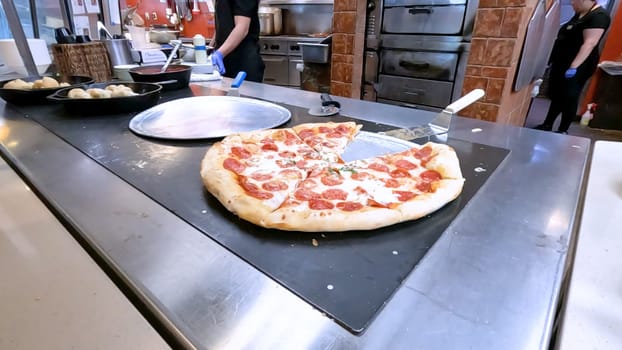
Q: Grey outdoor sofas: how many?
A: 0